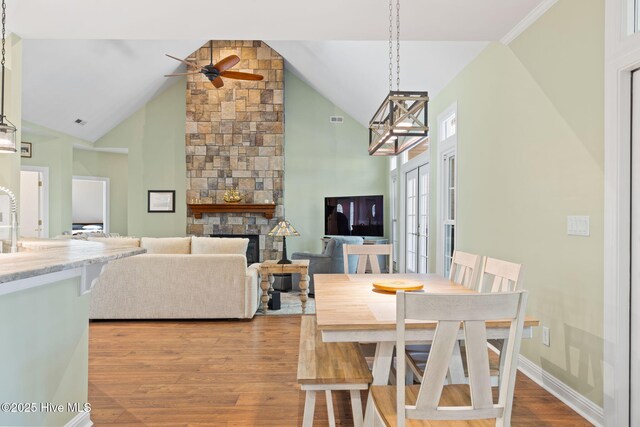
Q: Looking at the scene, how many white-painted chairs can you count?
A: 4